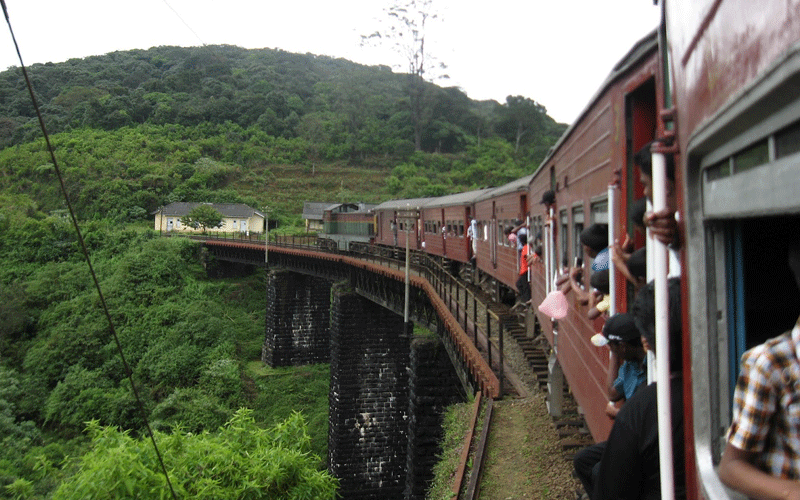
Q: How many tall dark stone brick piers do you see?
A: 3